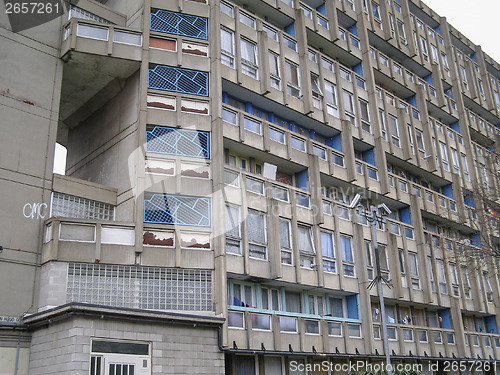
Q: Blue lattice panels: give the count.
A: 4